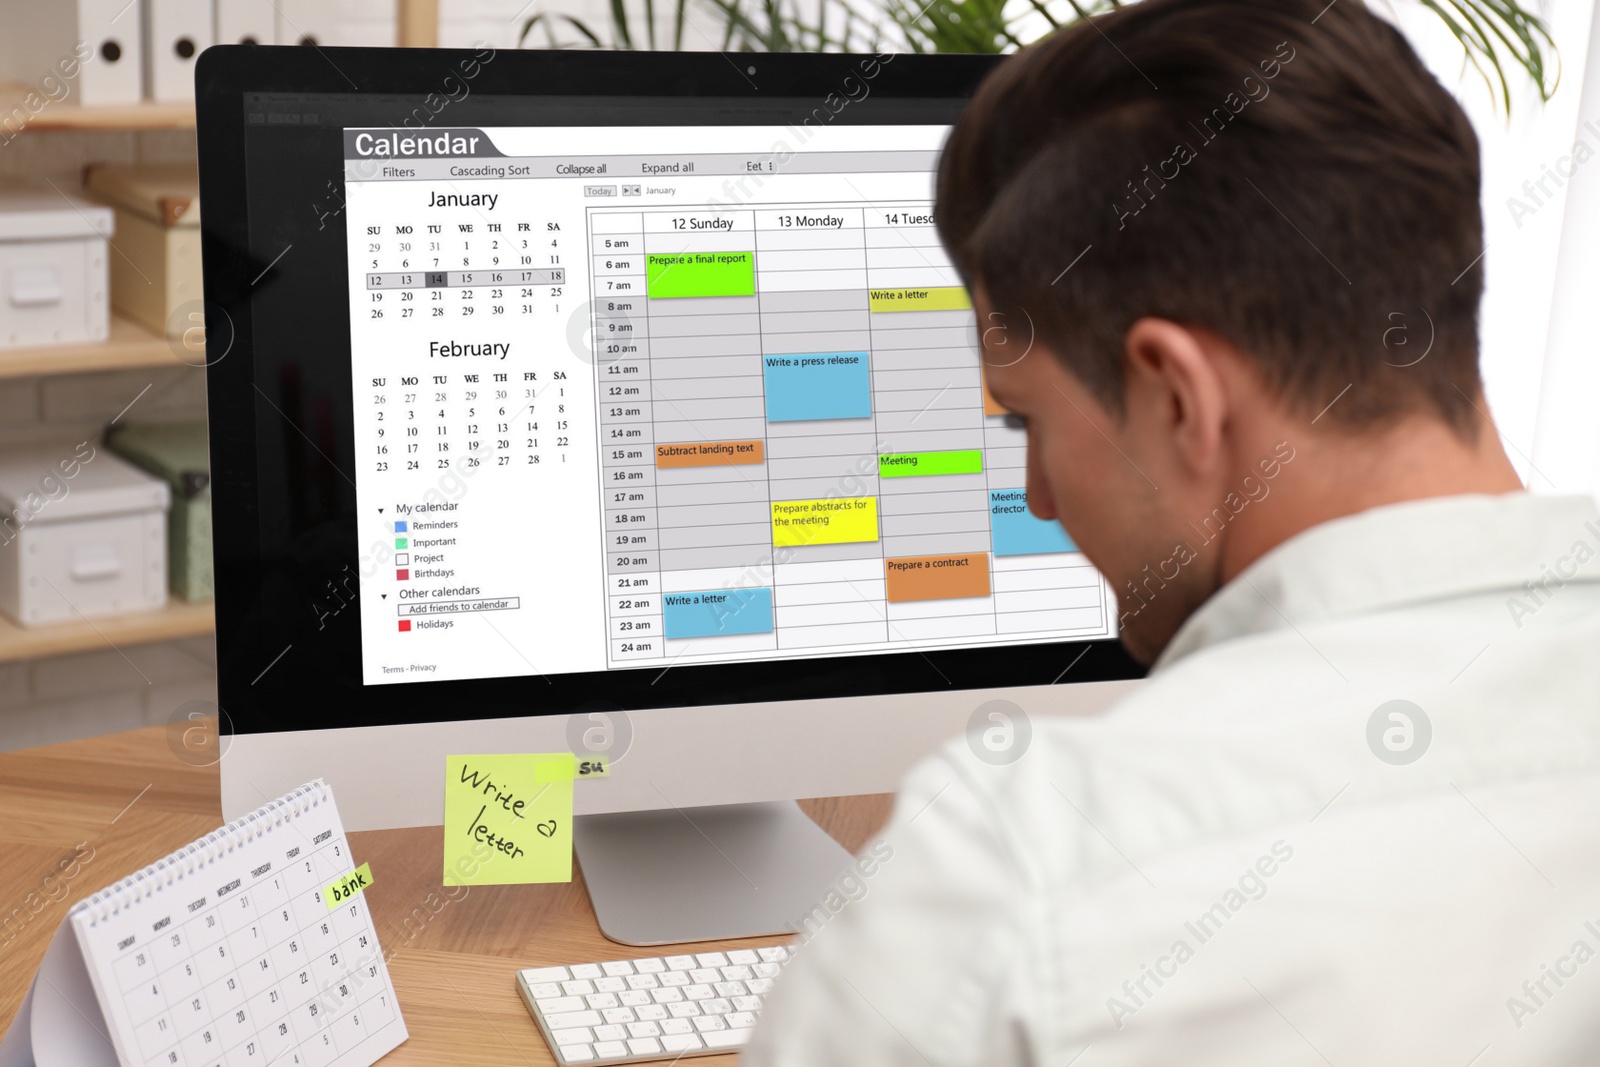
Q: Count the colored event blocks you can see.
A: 10